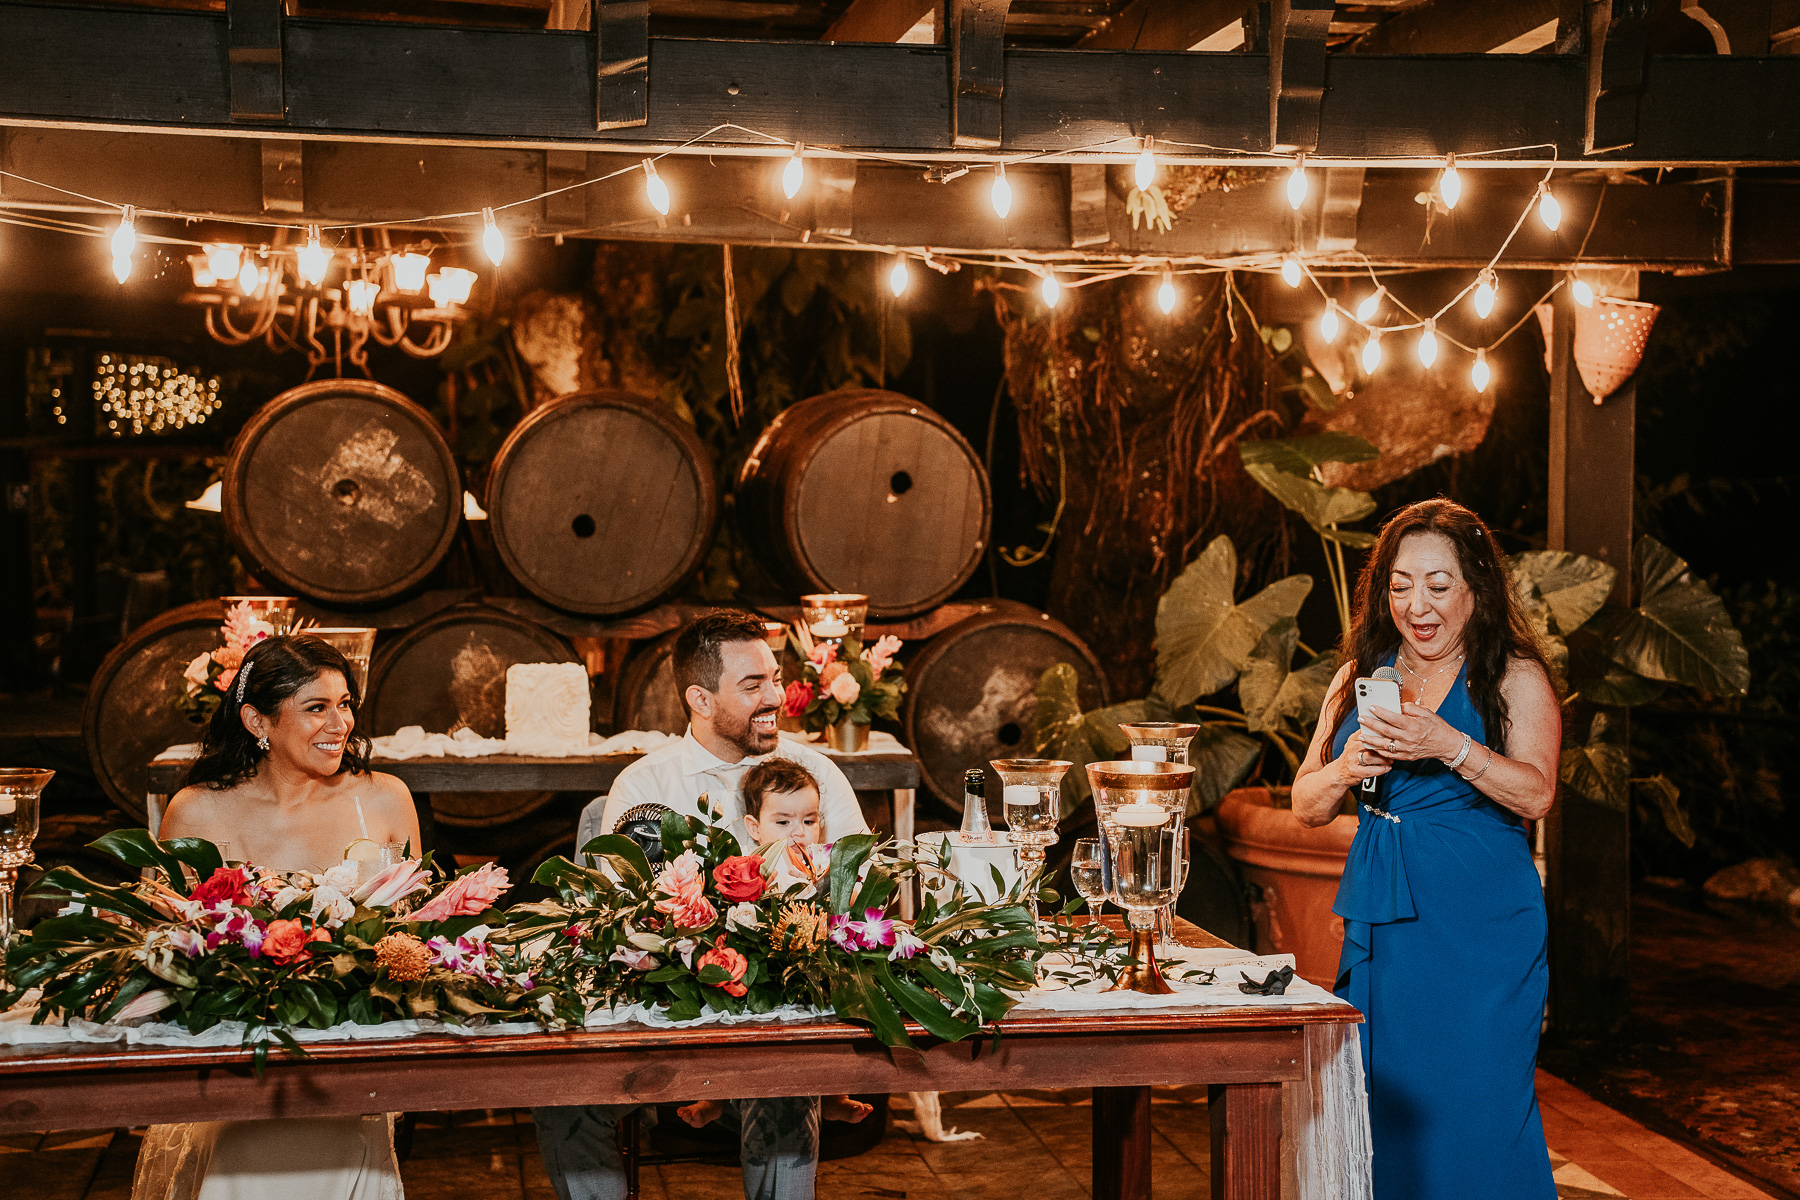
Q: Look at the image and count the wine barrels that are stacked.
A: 7